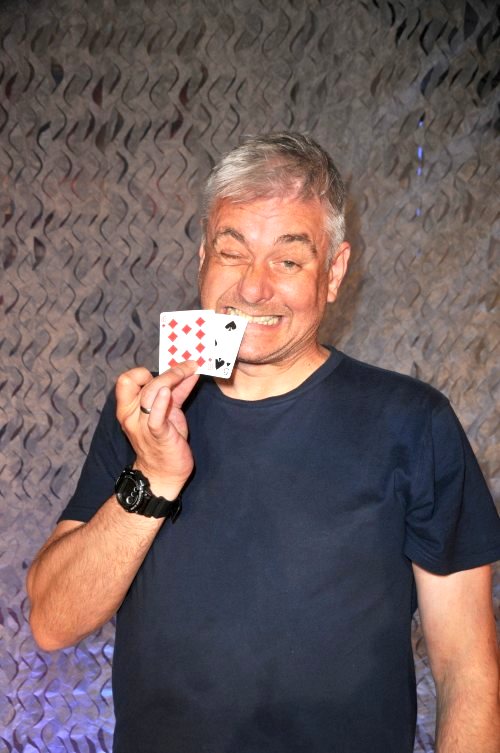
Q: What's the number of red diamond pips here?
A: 10